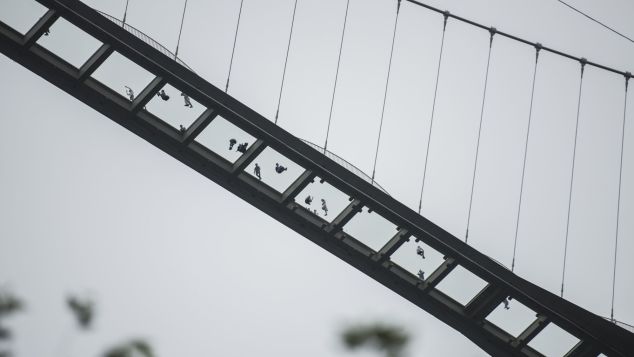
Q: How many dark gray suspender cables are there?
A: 11